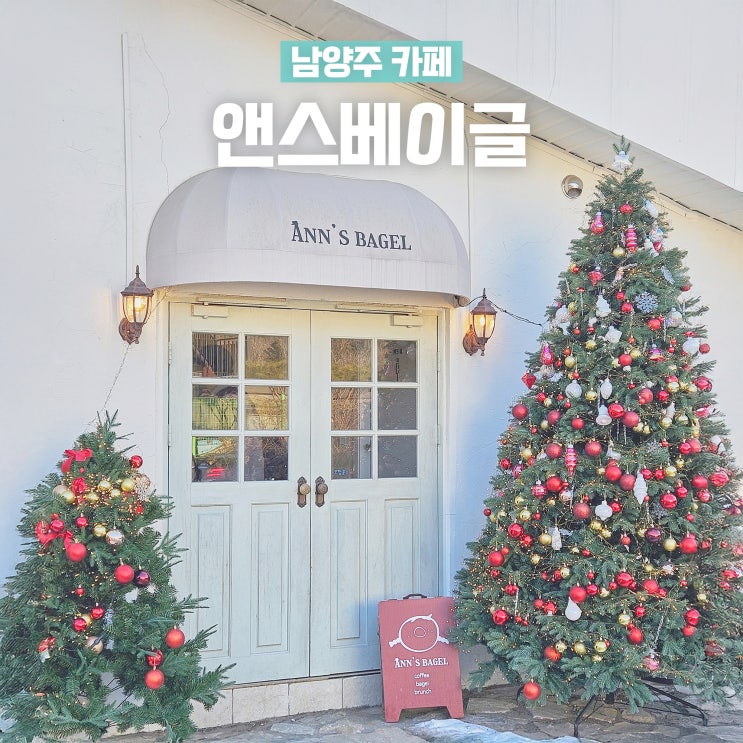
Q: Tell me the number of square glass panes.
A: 12